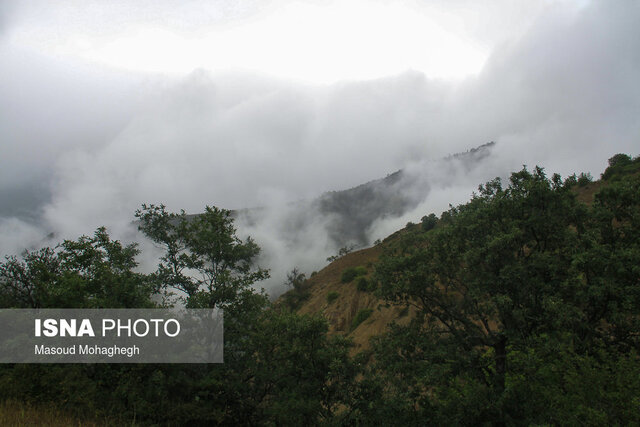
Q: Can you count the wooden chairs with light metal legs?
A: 0